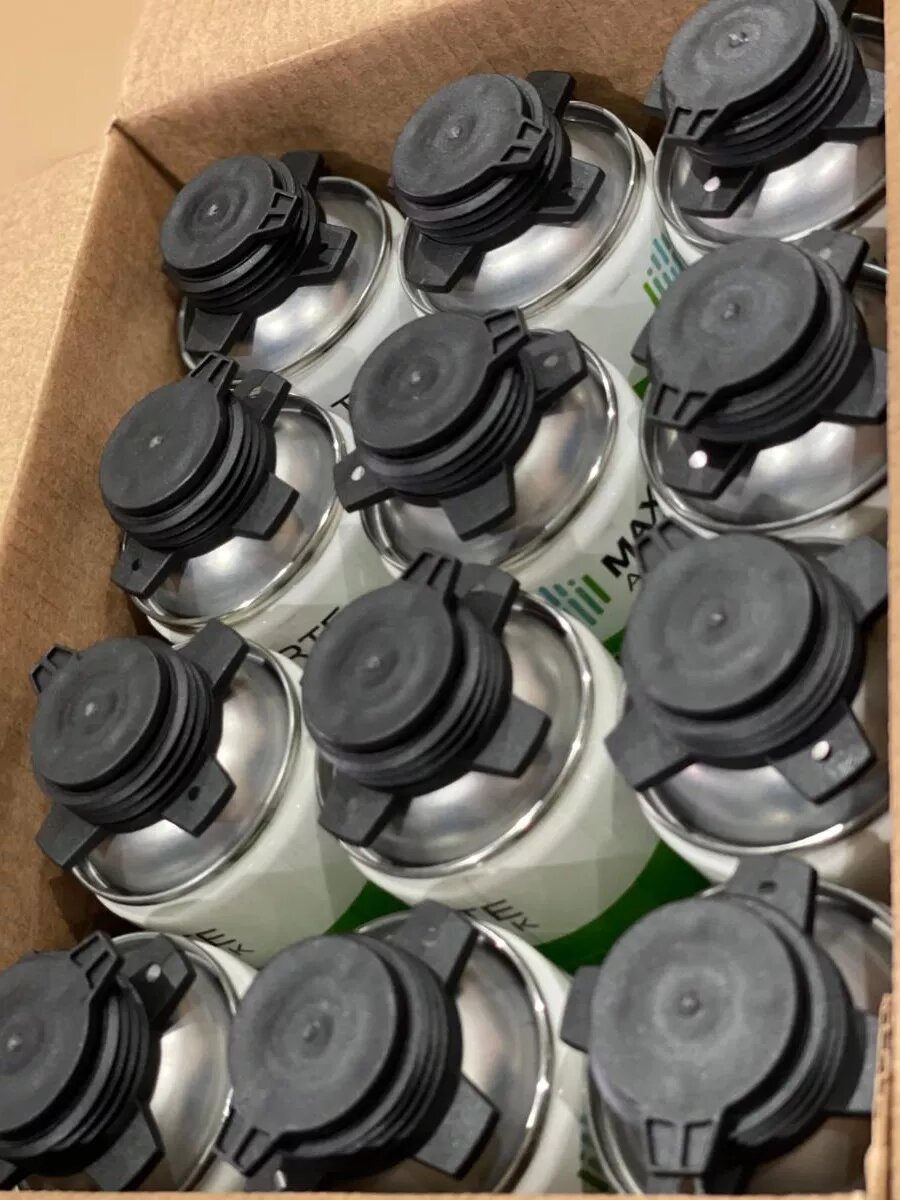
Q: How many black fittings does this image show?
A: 12